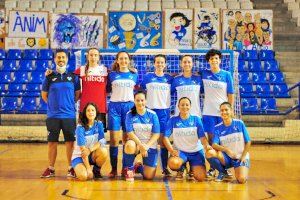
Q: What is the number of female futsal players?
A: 9